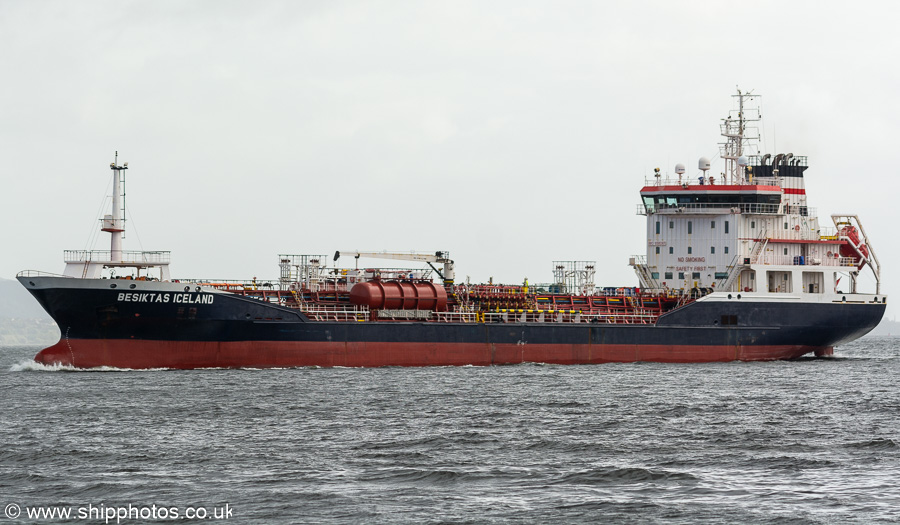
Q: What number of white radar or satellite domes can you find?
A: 3